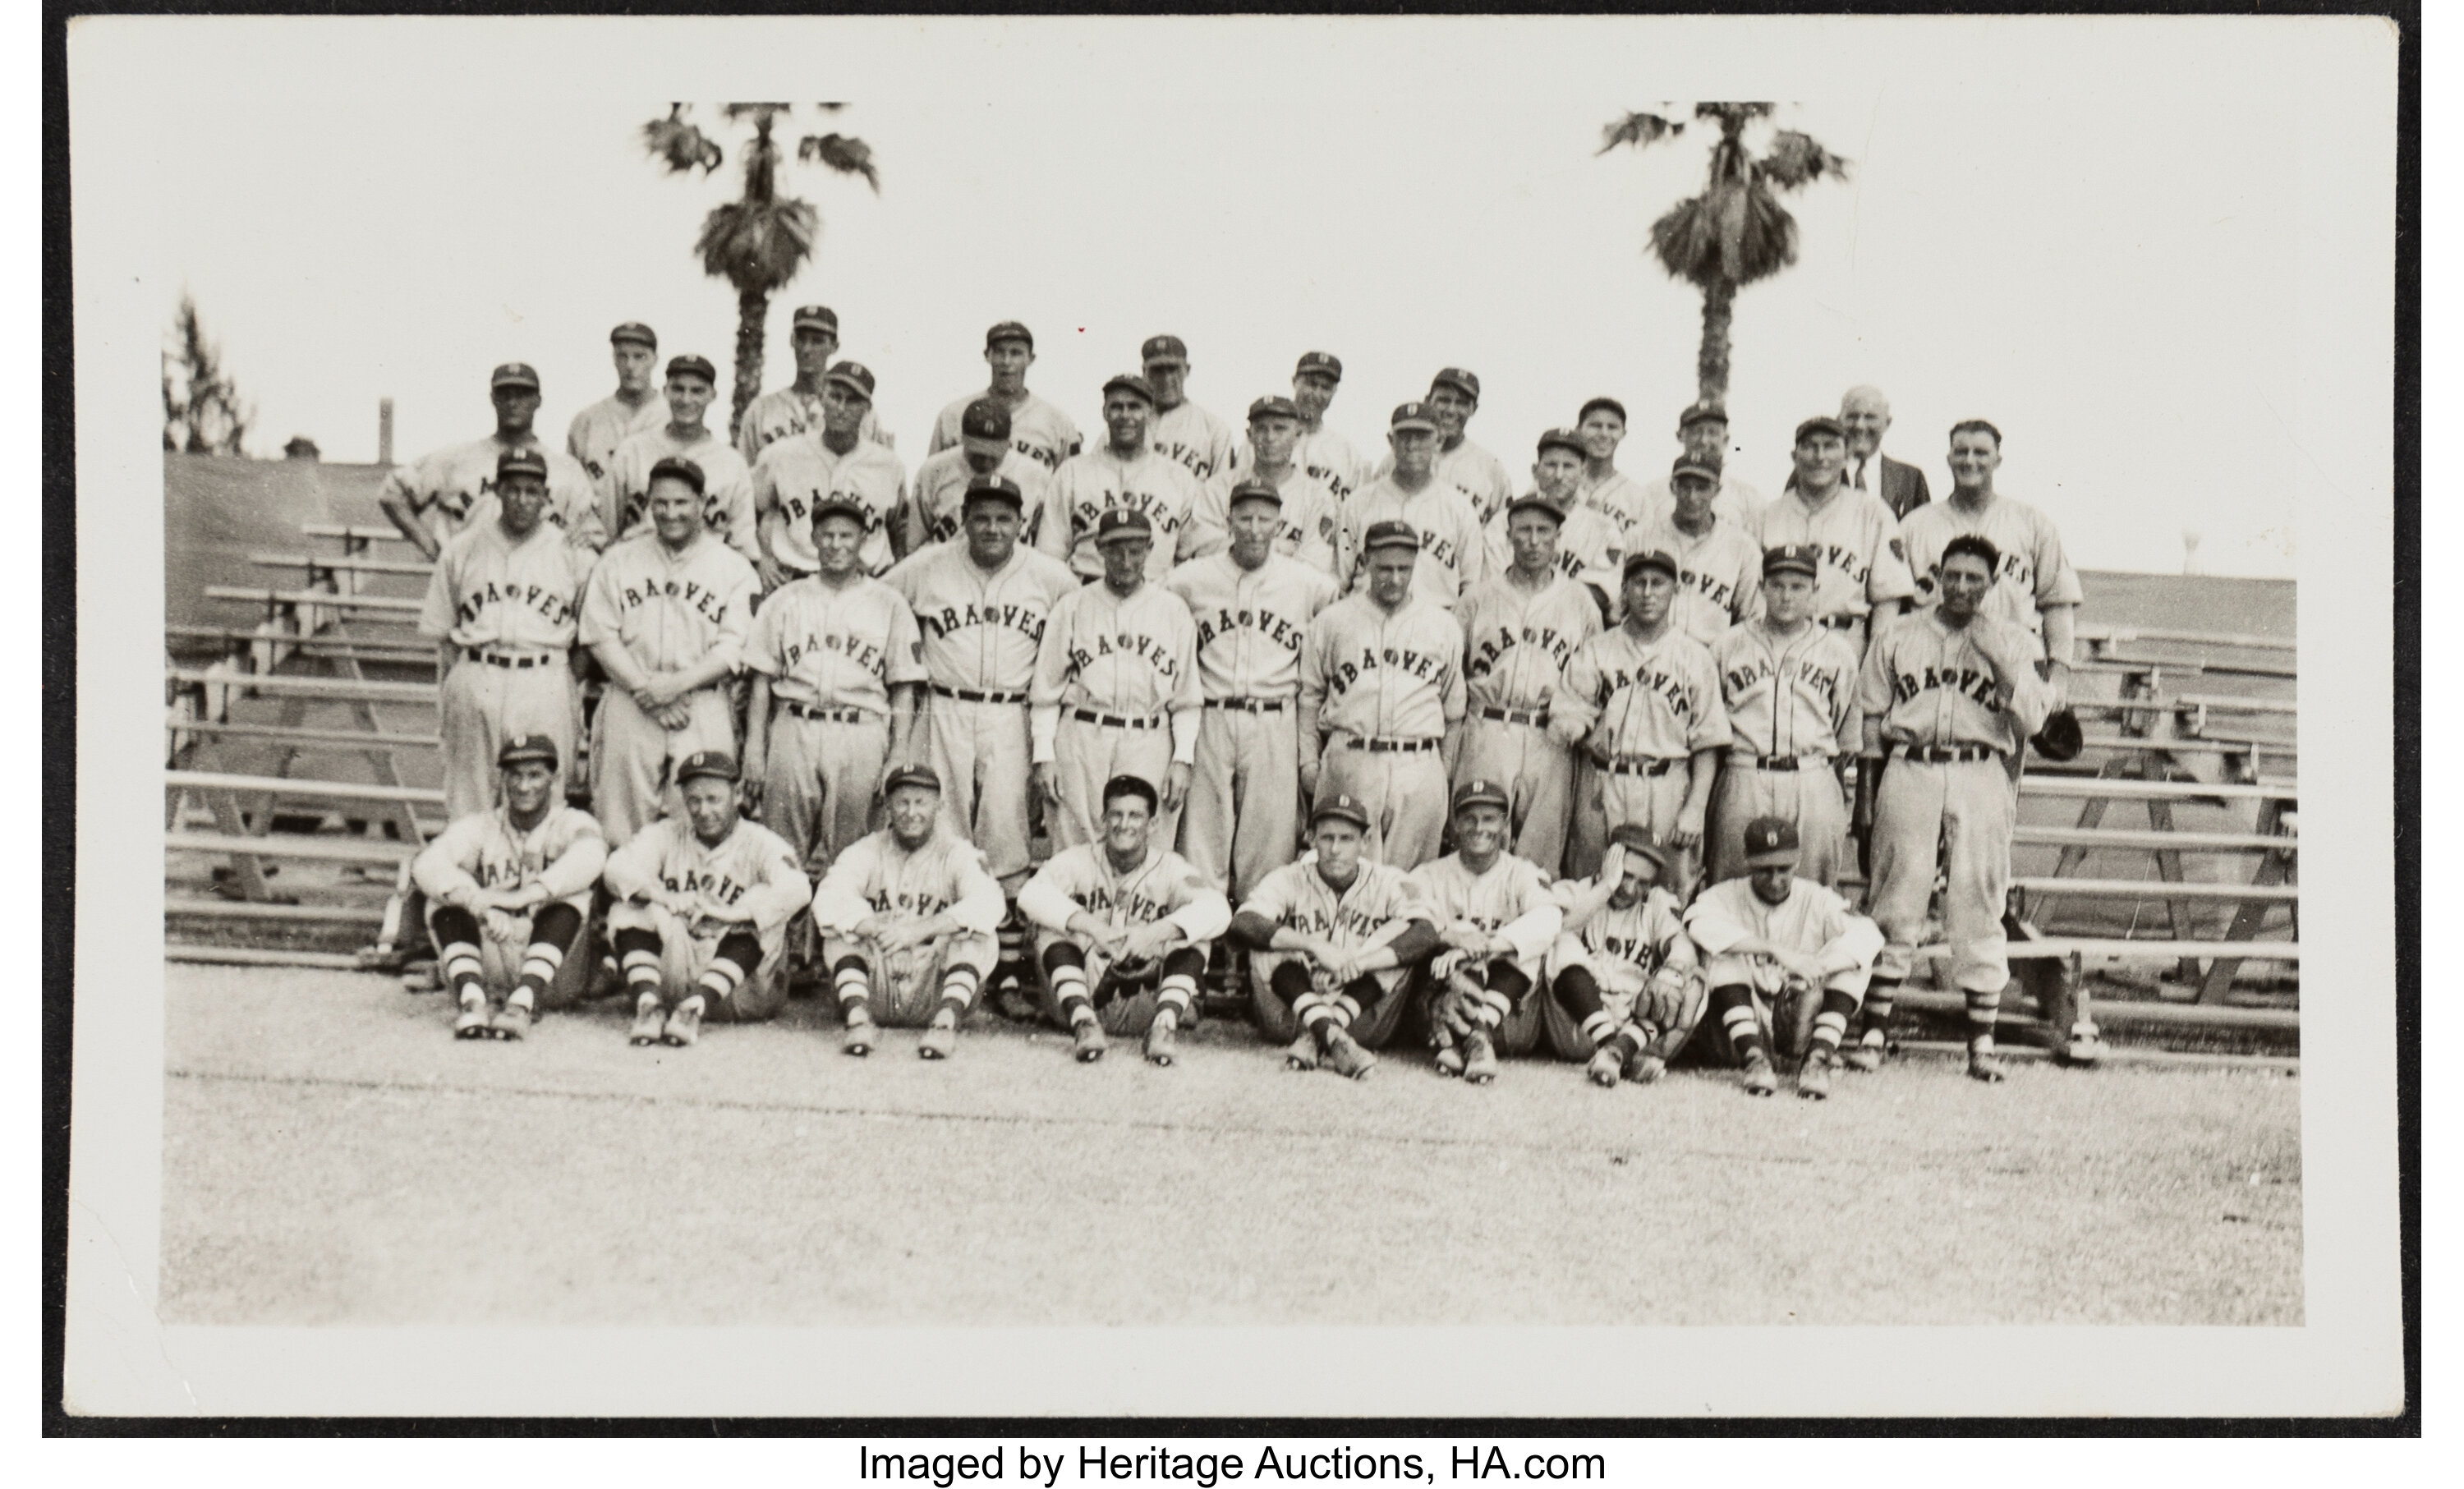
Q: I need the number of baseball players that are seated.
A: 8